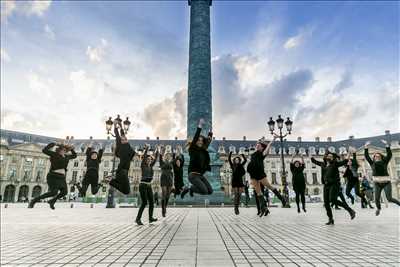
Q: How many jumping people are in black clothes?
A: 13